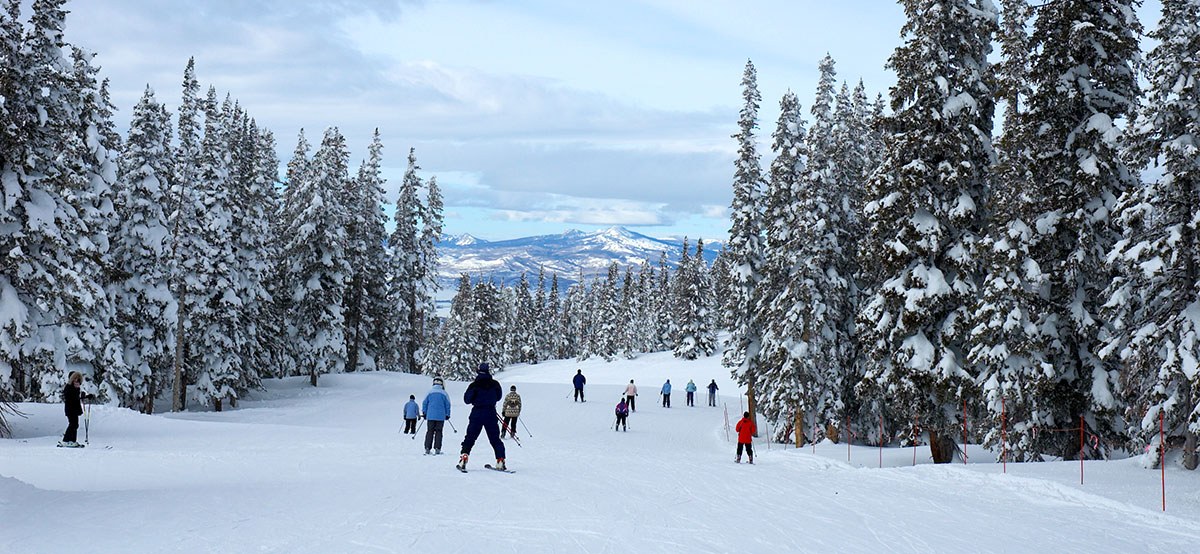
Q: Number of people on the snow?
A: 12